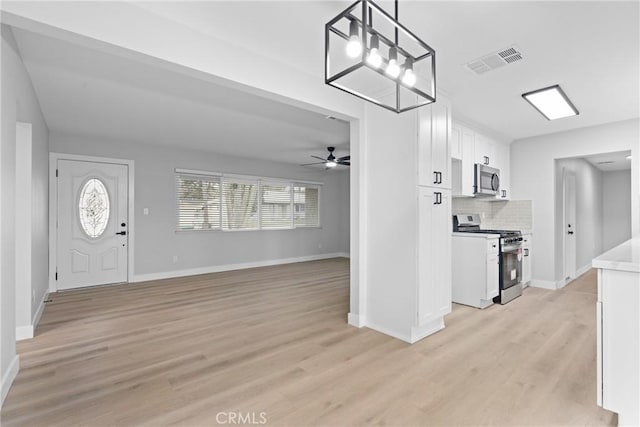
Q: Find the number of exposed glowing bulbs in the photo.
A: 4